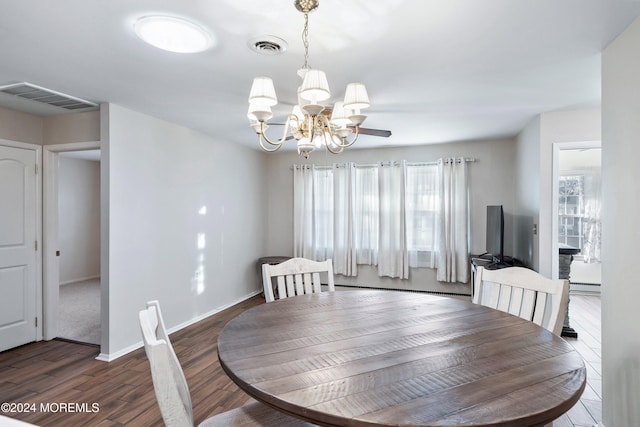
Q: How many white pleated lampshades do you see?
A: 6